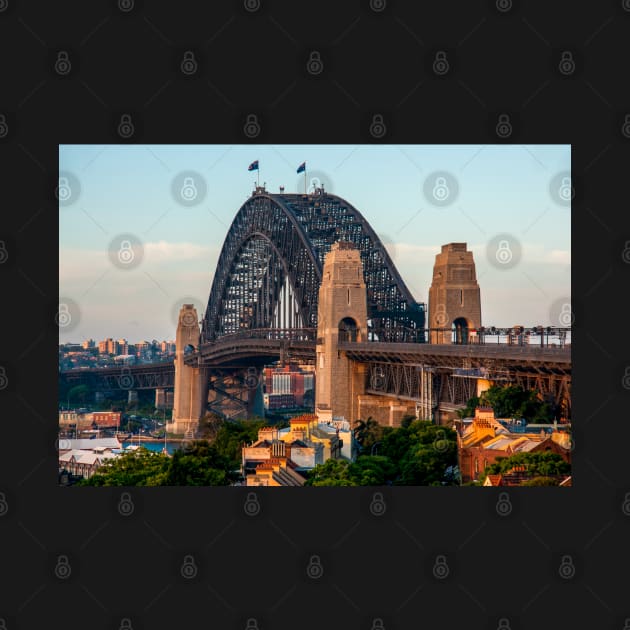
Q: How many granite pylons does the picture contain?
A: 3